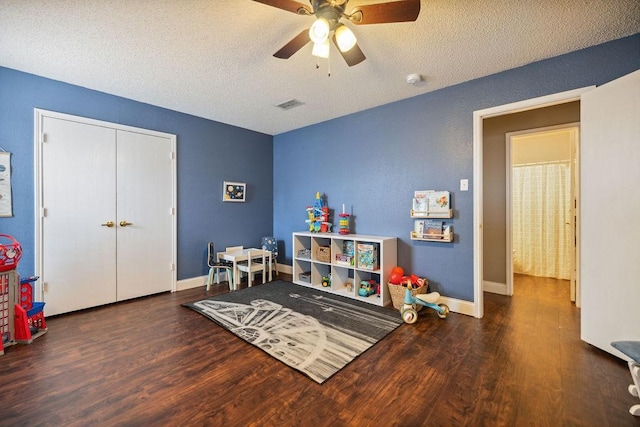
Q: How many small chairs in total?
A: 4